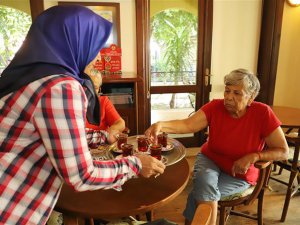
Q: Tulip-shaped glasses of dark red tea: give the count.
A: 5